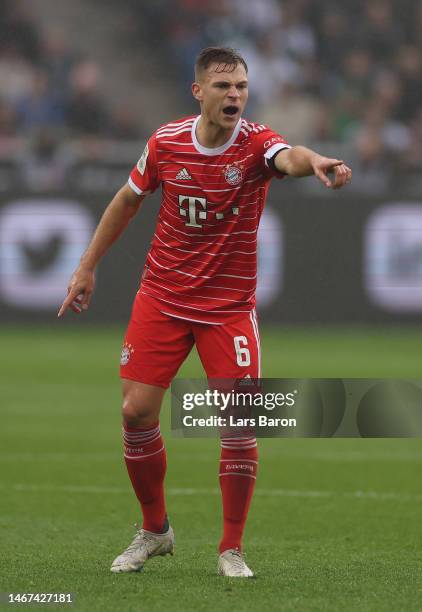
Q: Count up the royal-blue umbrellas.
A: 0